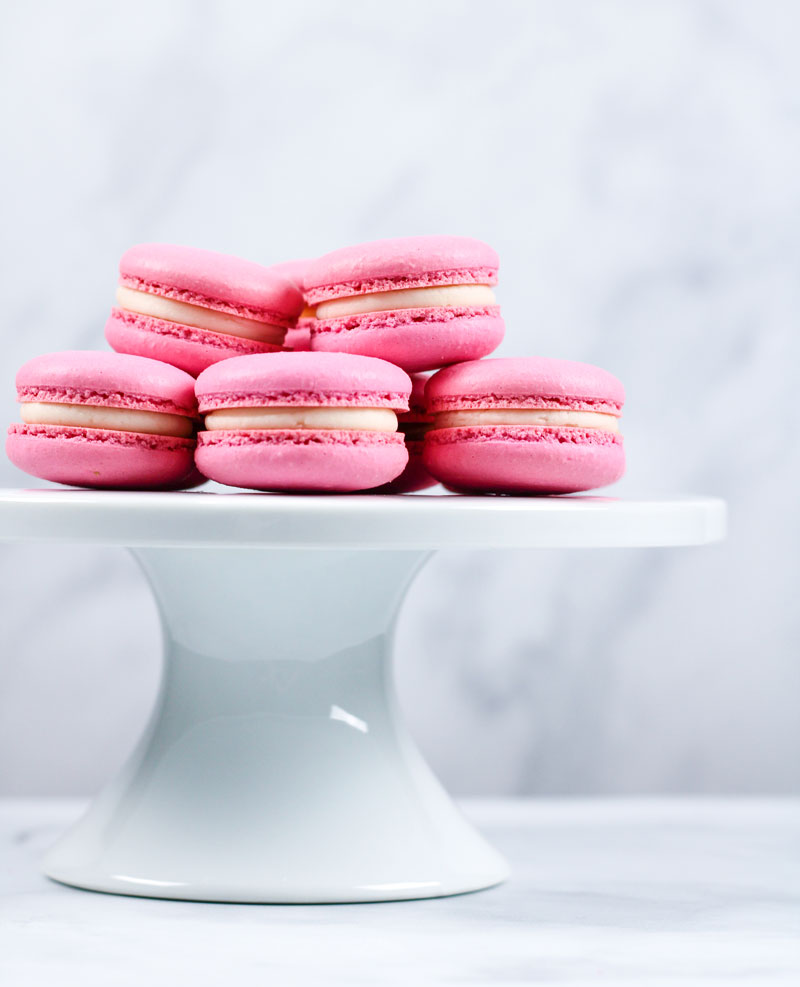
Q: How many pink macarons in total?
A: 7